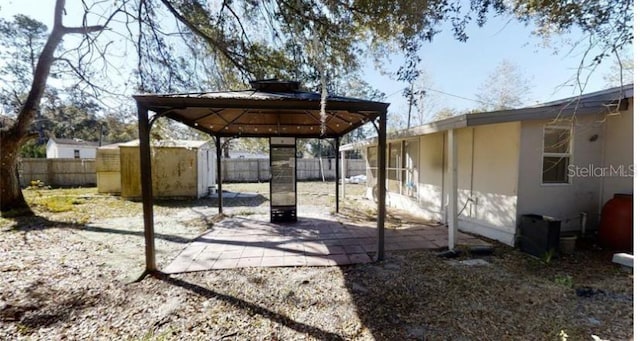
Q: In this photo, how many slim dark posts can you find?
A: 4